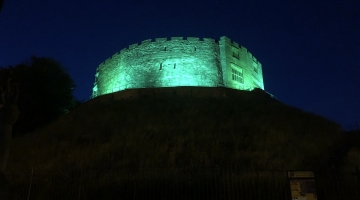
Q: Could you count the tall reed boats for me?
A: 0